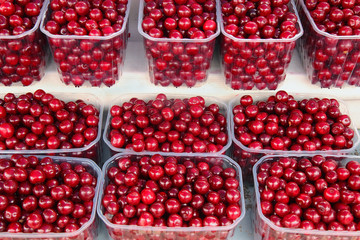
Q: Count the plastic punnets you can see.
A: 11